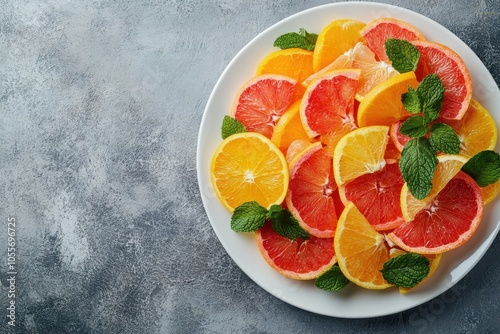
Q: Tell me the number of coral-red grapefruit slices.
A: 9